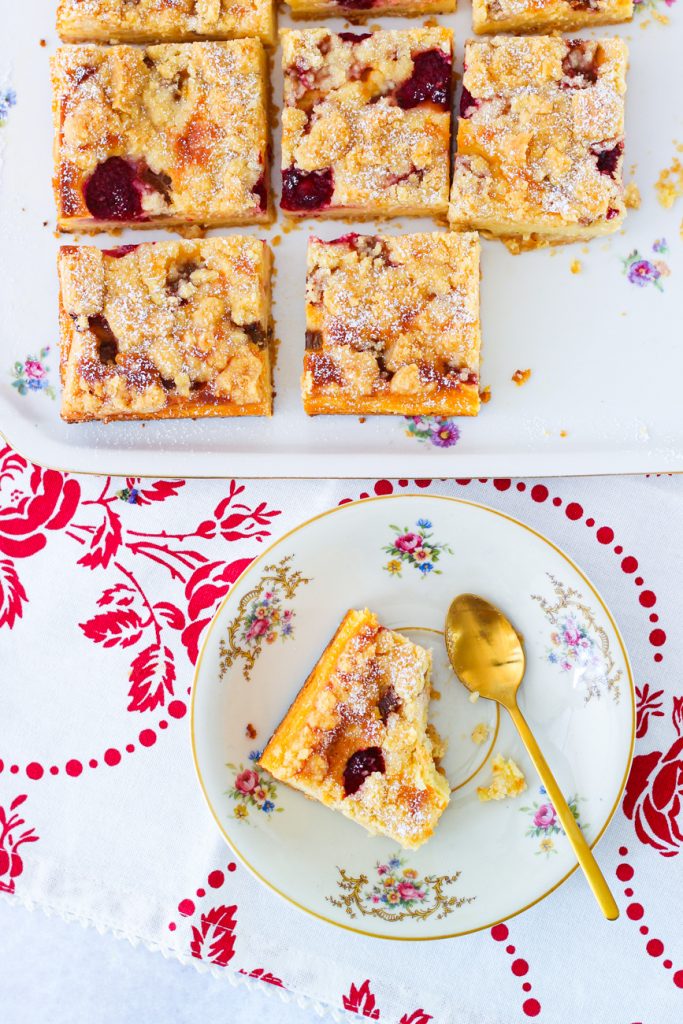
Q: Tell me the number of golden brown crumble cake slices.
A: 9